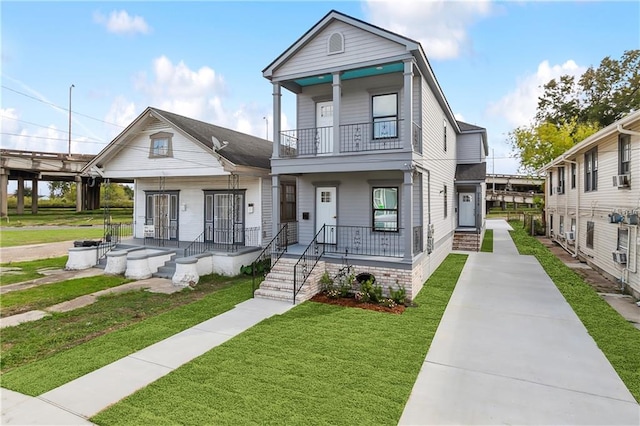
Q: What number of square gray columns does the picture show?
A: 5